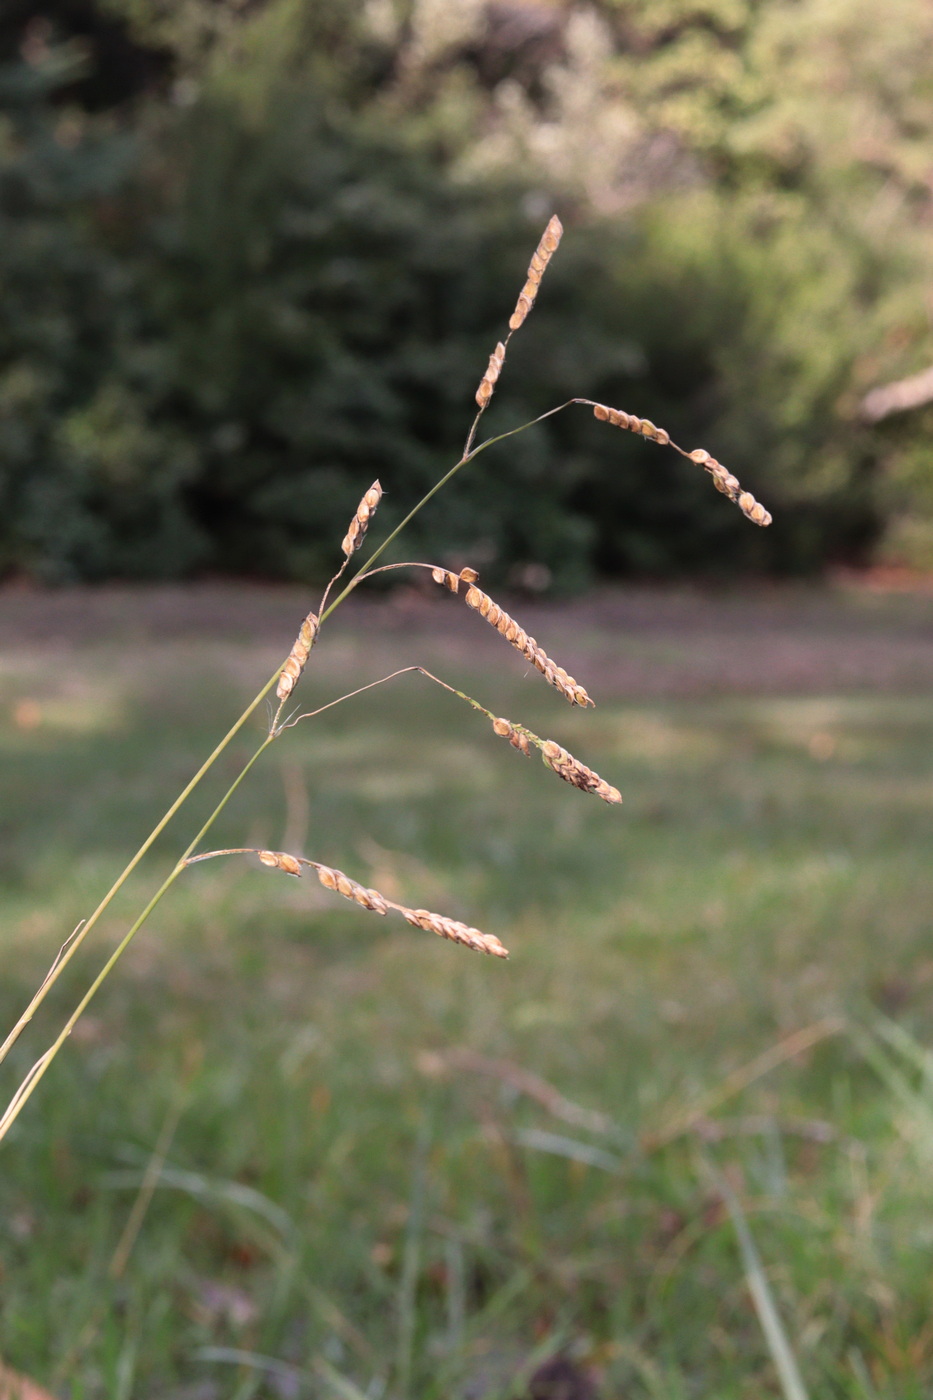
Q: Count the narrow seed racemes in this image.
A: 7